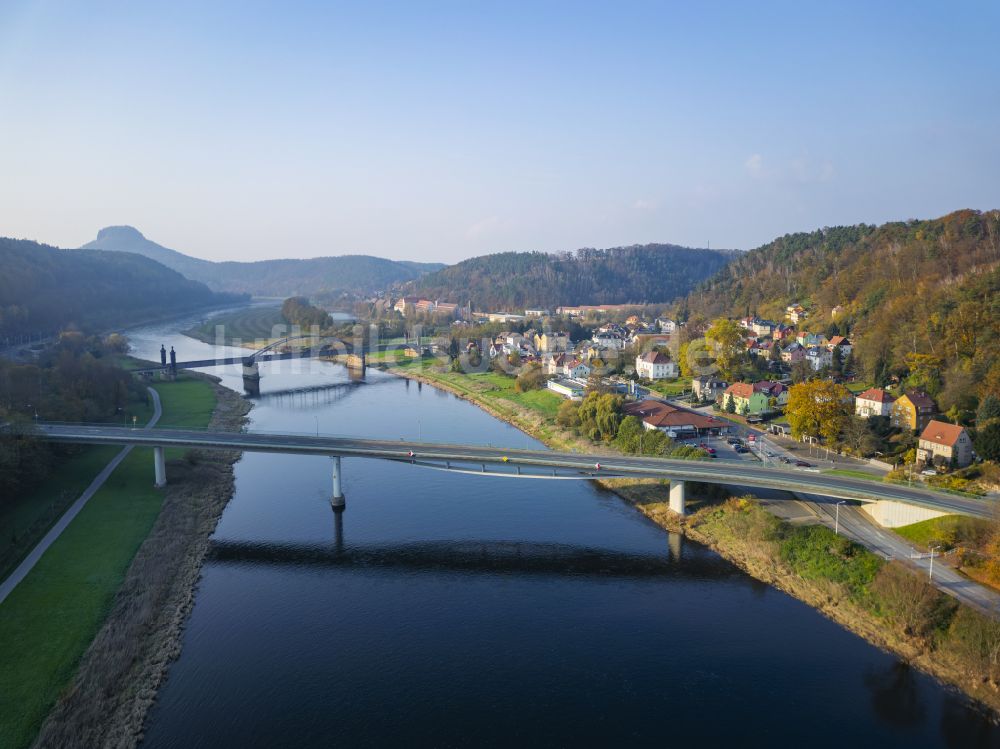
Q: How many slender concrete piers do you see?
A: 3